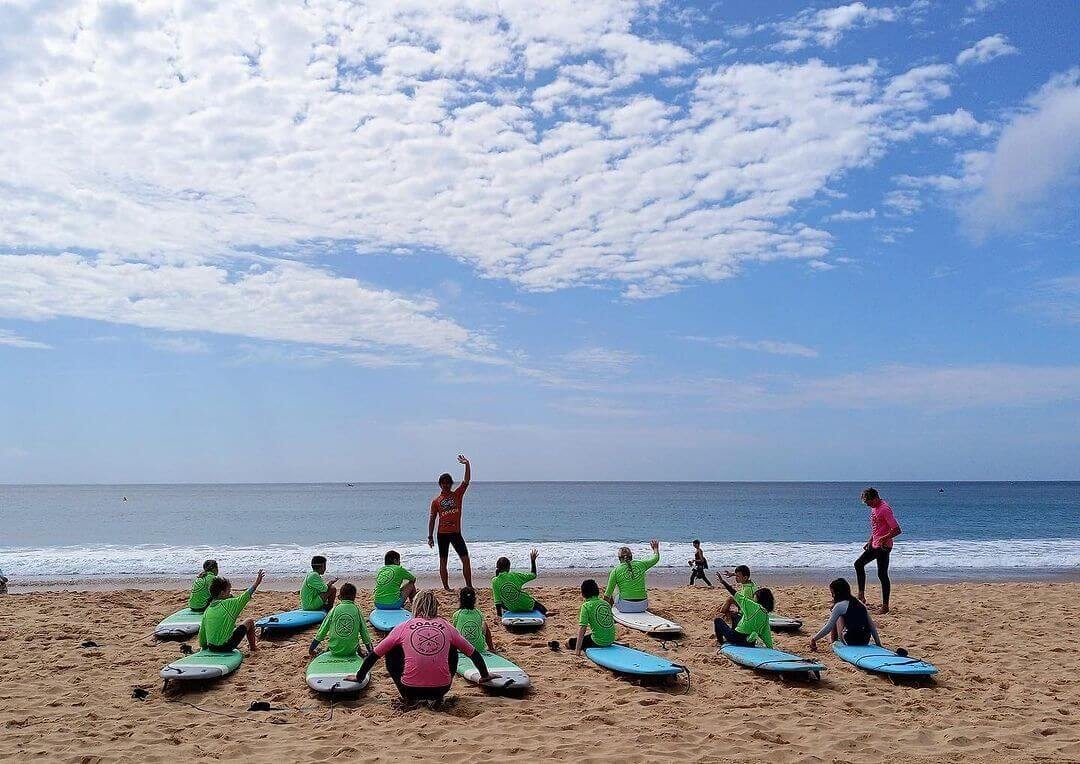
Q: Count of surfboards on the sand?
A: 12